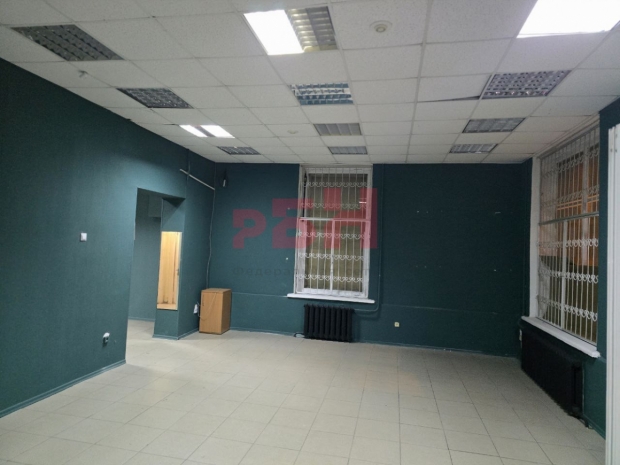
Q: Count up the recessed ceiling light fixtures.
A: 12